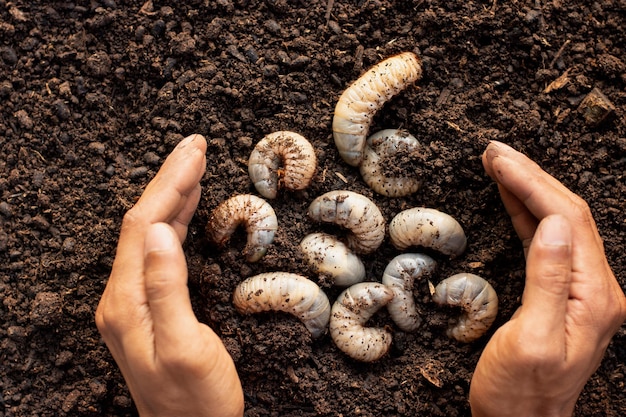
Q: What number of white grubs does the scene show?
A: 11